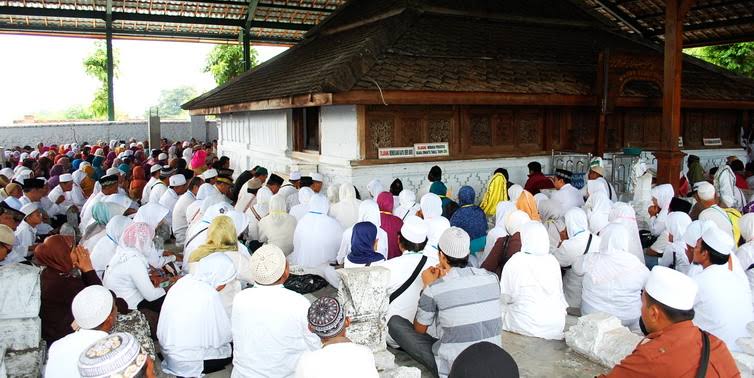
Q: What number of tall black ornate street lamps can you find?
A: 0